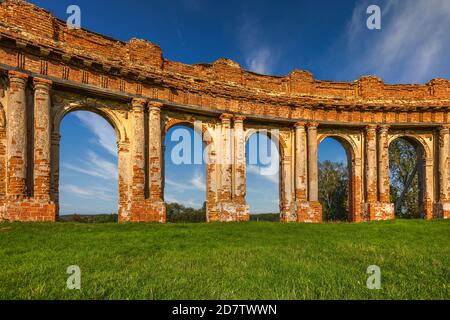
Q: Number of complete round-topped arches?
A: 5